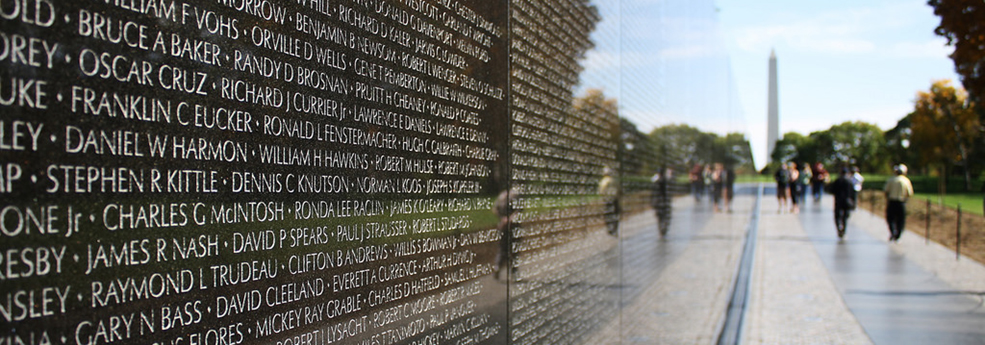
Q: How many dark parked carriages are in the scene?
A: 0